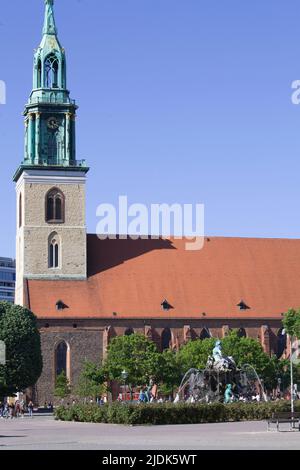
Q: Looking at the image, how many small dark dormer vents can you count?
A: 3